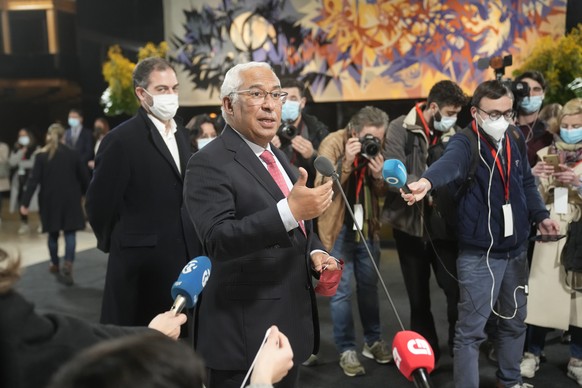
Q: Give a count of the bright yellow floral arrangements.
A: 2